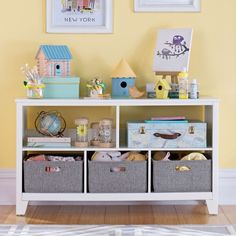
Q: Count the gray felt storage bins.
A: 3